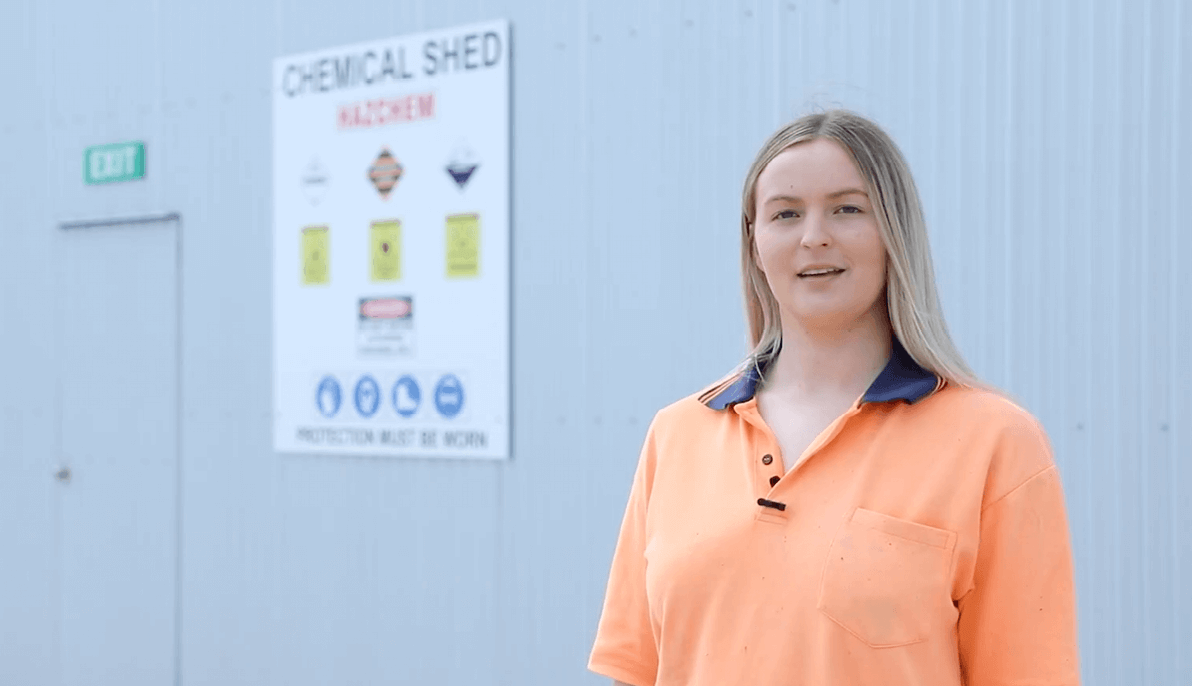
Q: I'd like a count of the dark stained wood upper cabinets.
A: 0